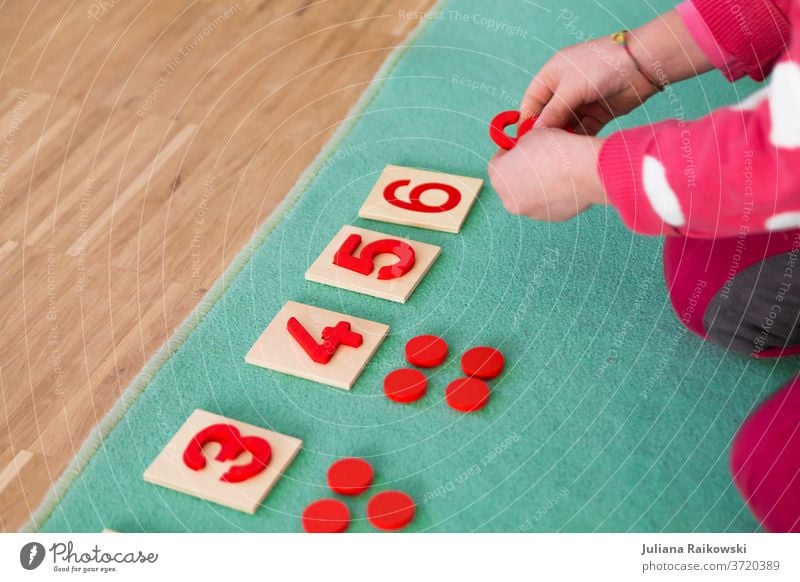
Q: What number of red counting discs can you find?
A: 7